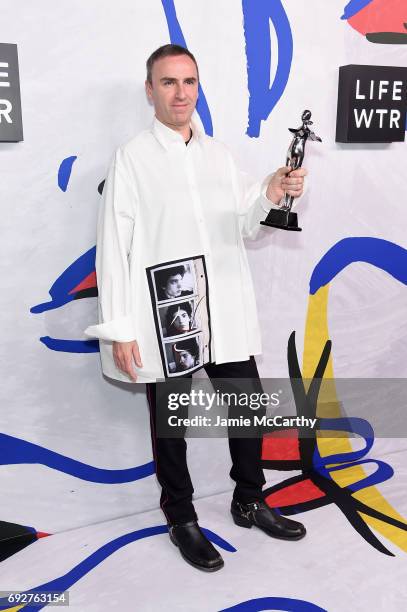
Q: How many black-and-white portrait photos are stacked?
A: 3